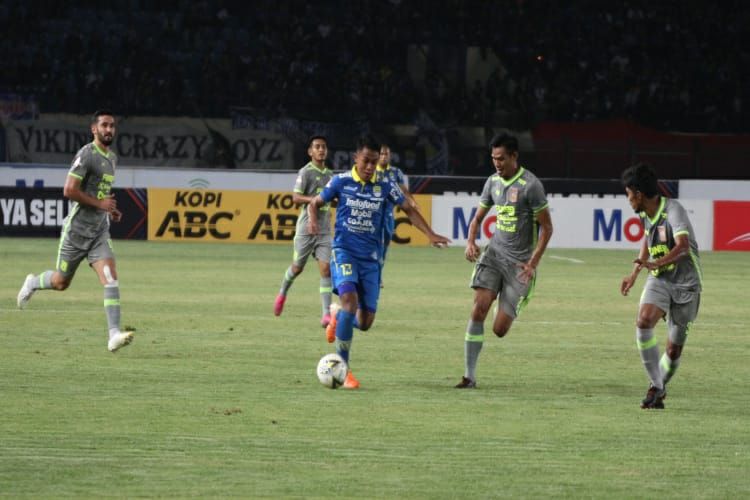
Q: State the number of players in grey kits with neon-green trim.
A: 4